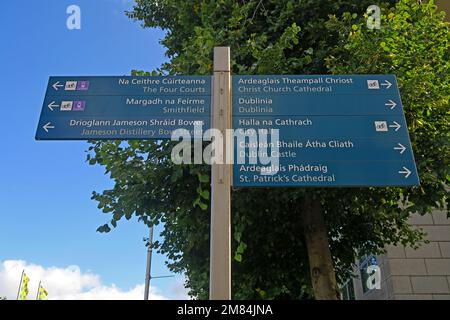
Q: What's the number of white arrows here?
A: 8